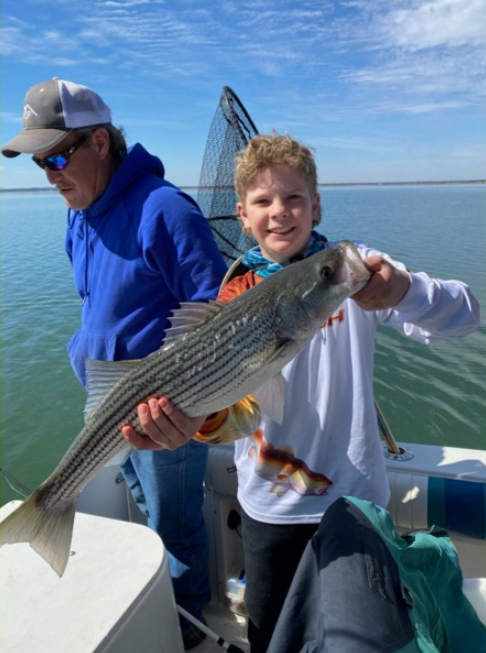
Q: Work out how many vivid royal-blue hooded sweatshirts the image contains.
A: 1